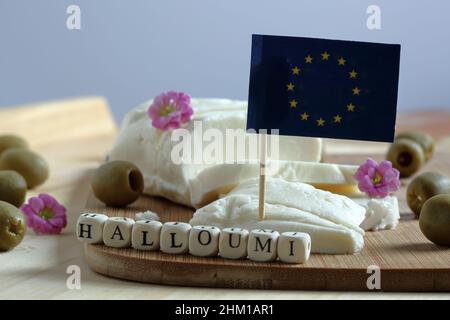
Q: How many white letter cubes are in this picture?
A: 8